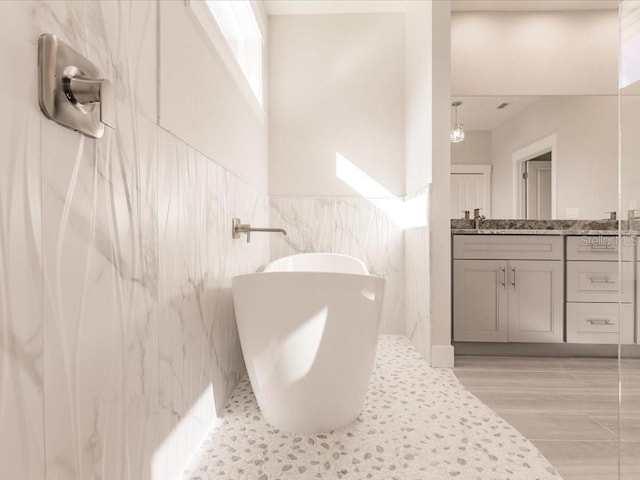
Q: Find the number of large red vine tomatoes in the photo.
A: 0